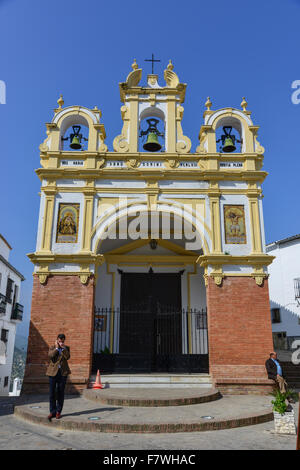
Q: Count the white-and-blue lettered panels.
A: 5